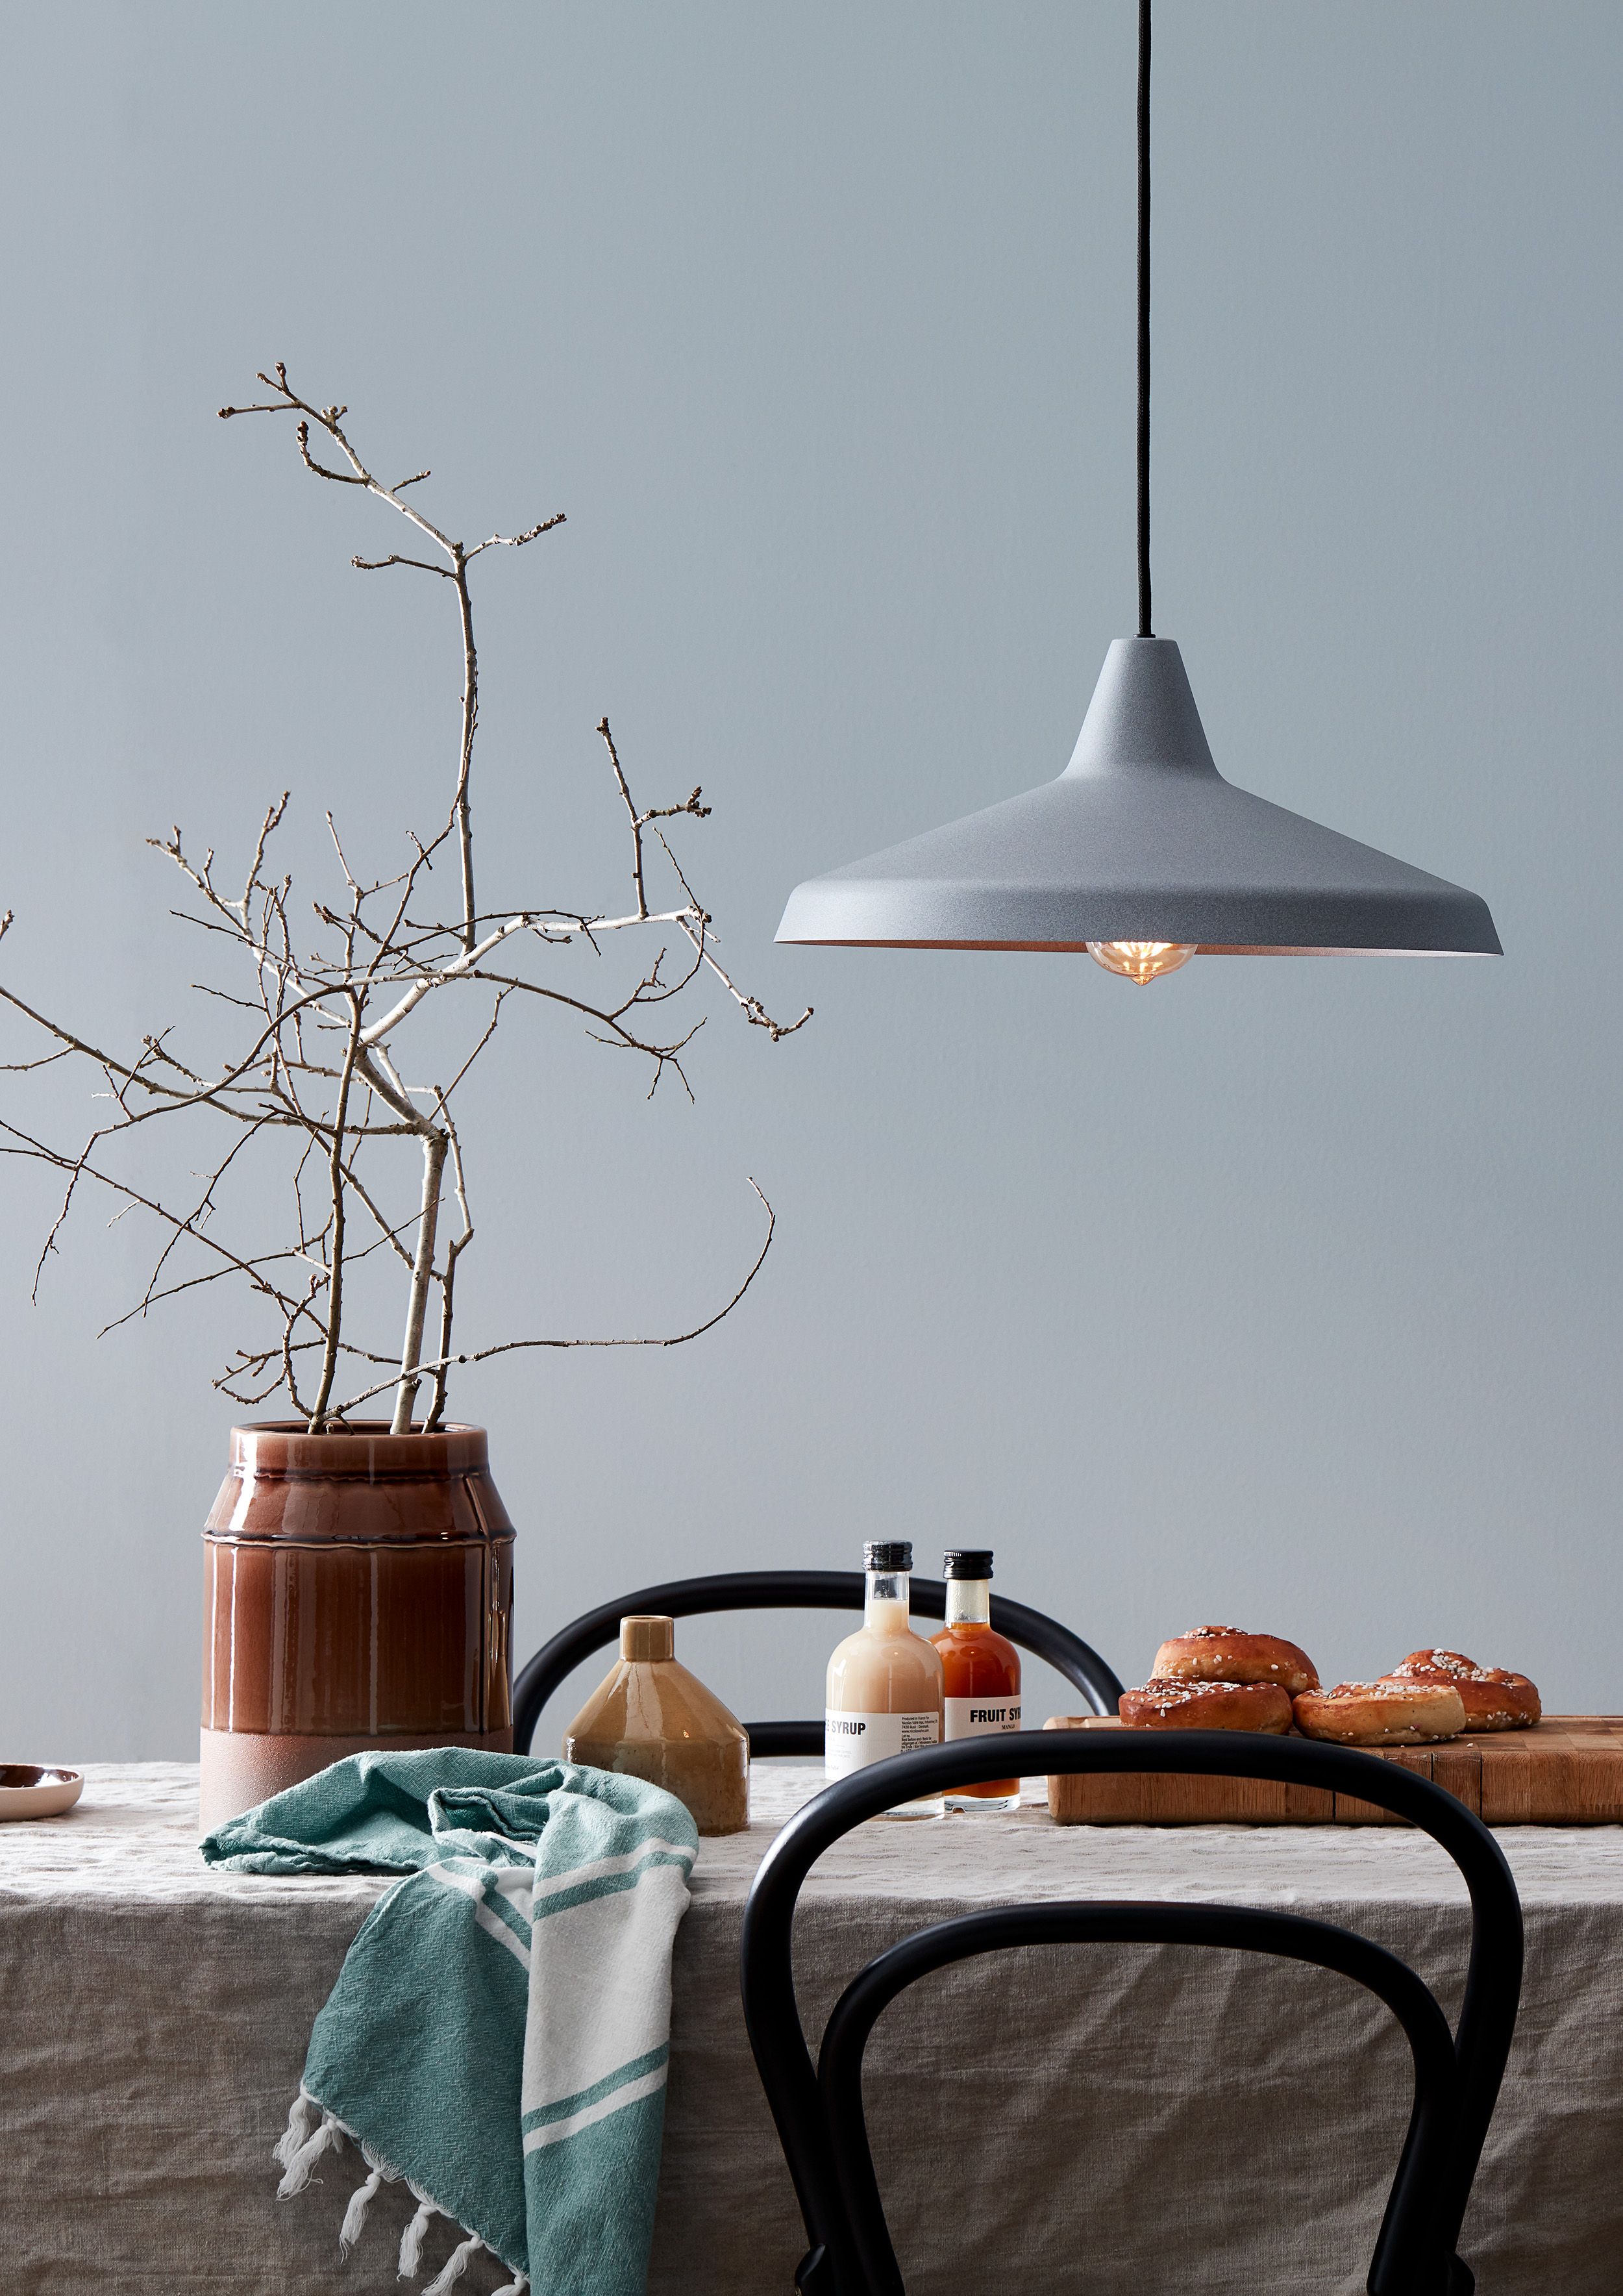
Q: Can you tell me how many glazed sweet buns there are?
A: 4